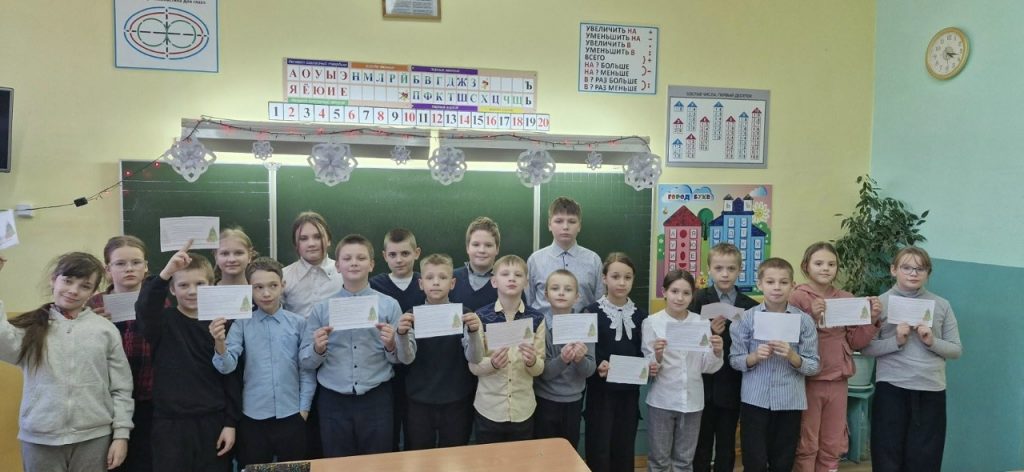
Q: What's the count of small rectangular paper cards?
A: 14